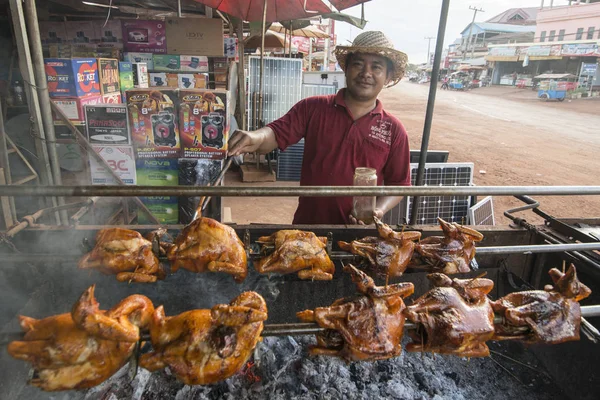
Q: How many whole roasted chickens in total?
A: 10